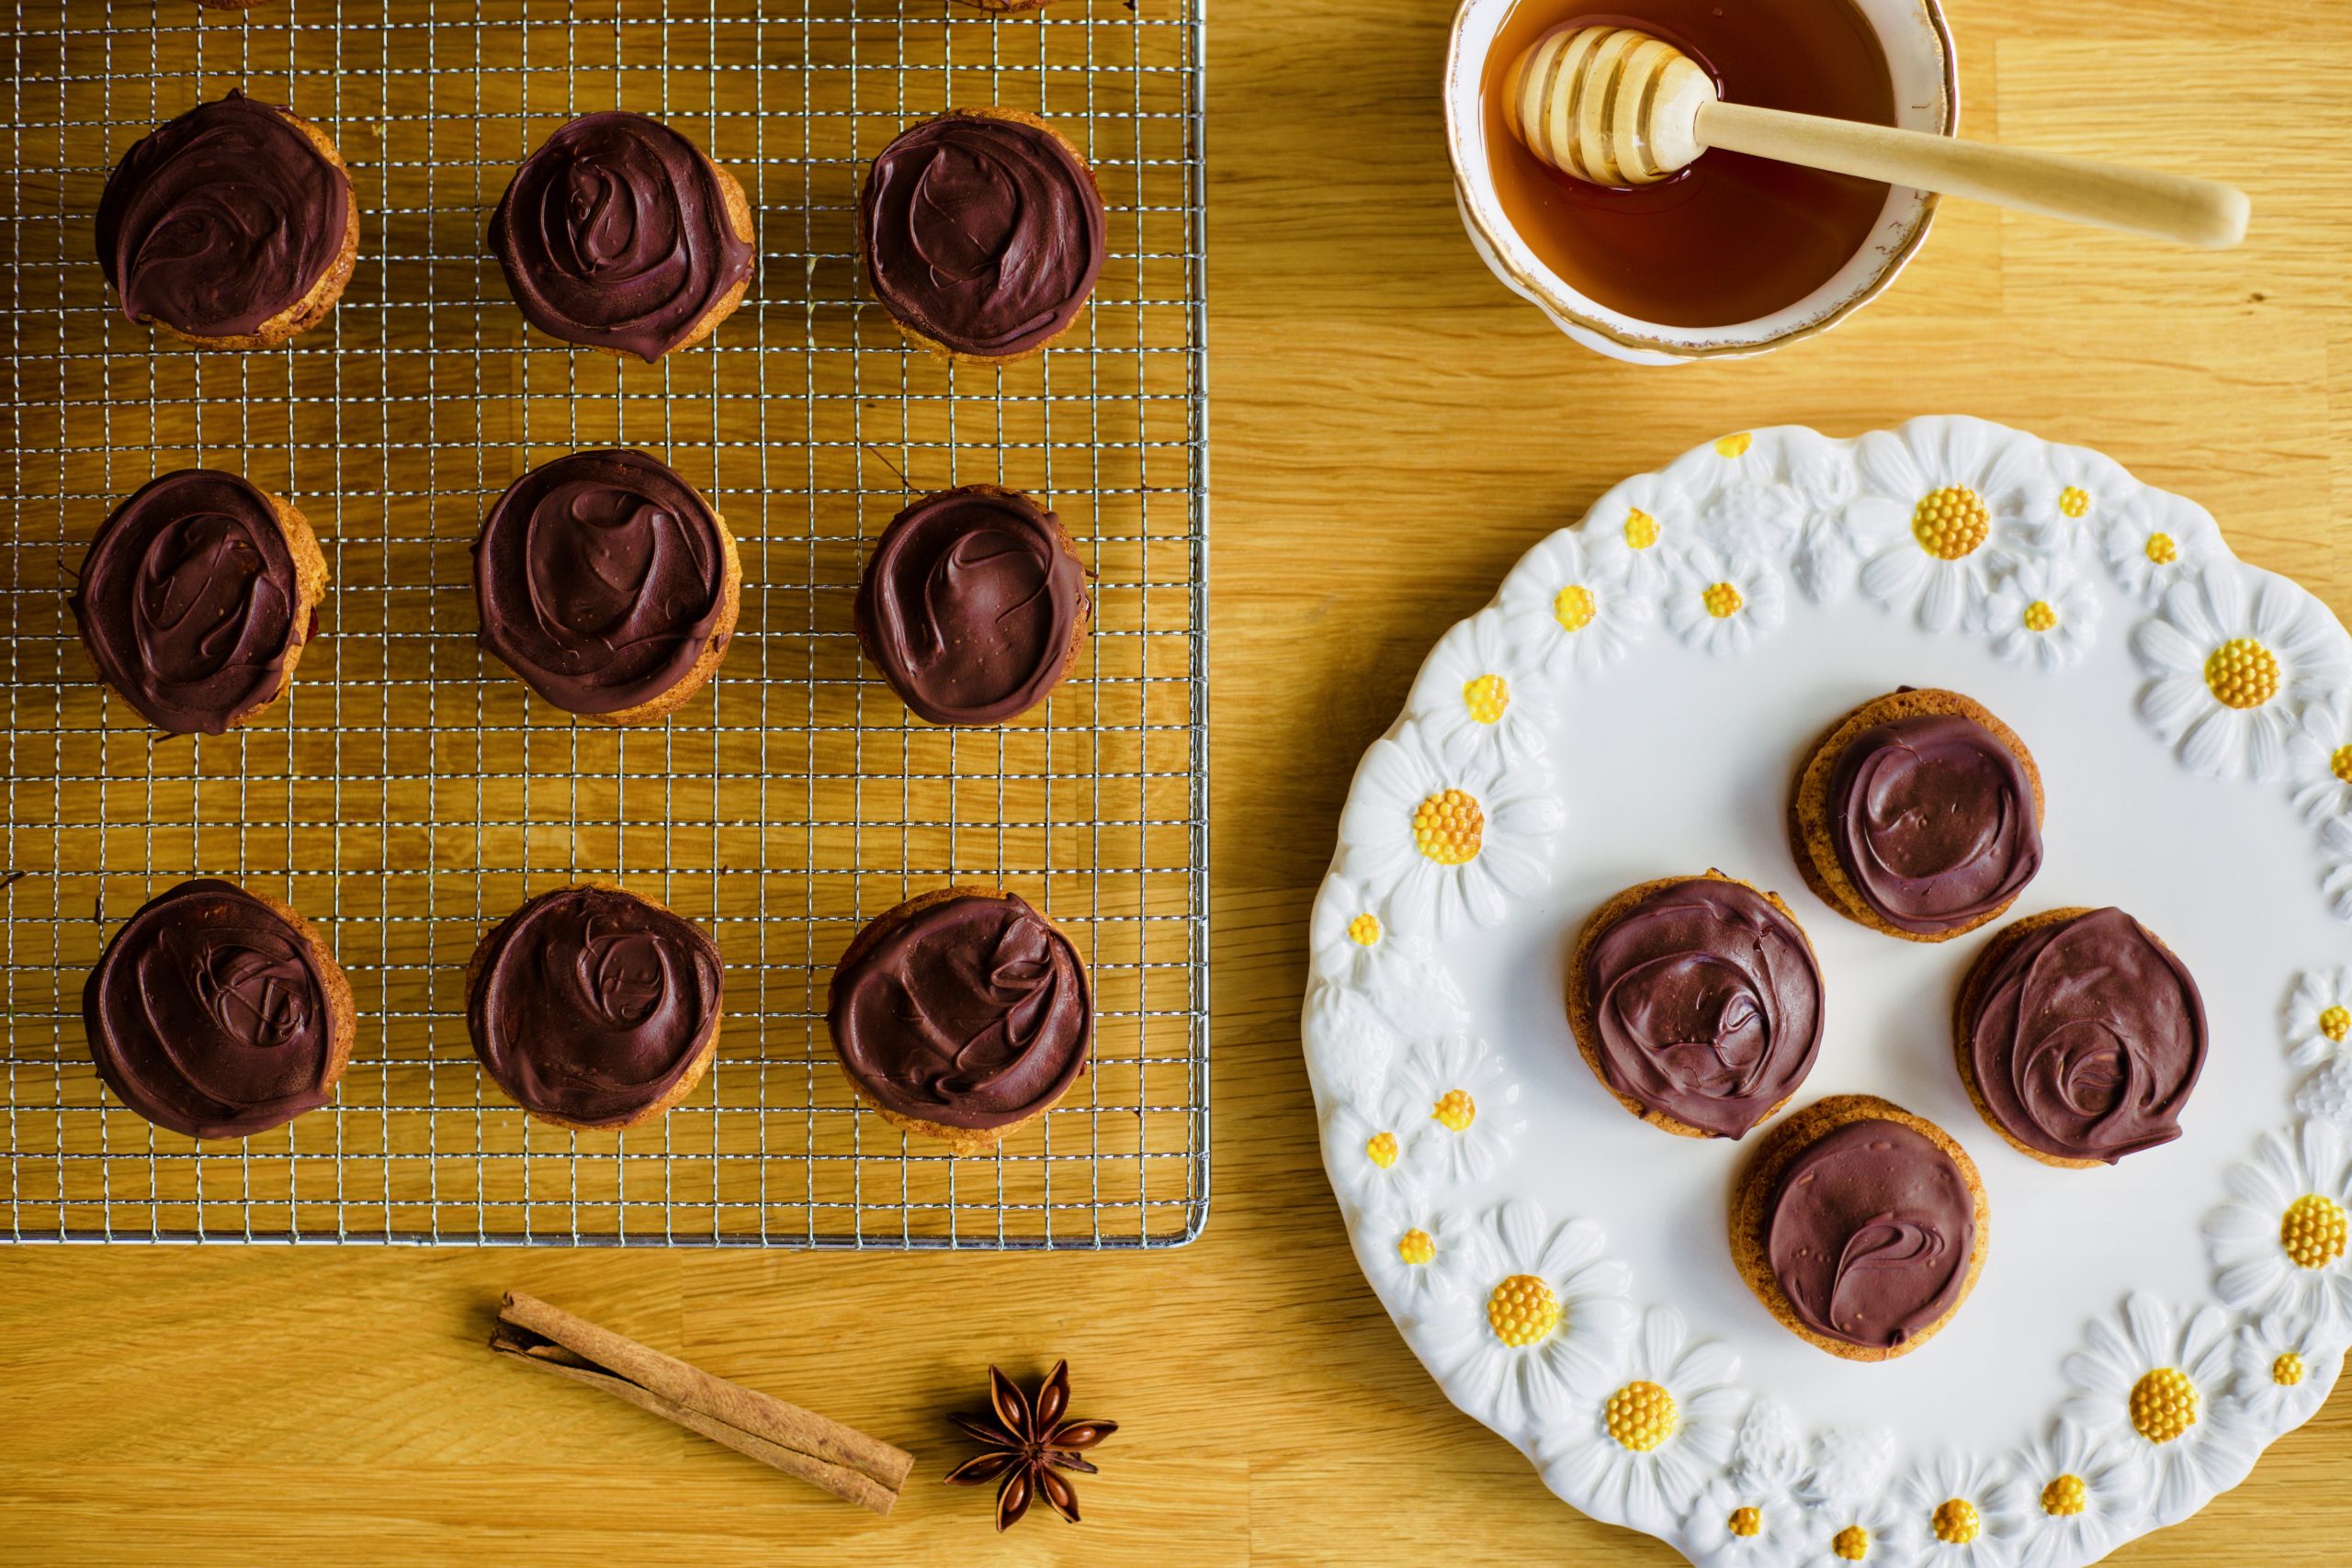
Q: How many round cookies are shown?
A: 13